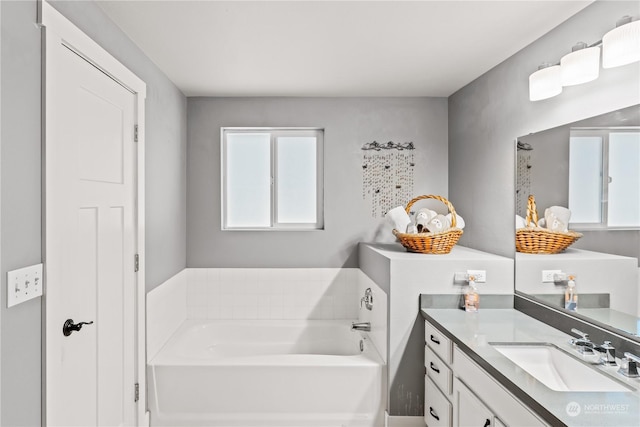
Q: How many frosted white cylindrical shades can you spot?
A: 3